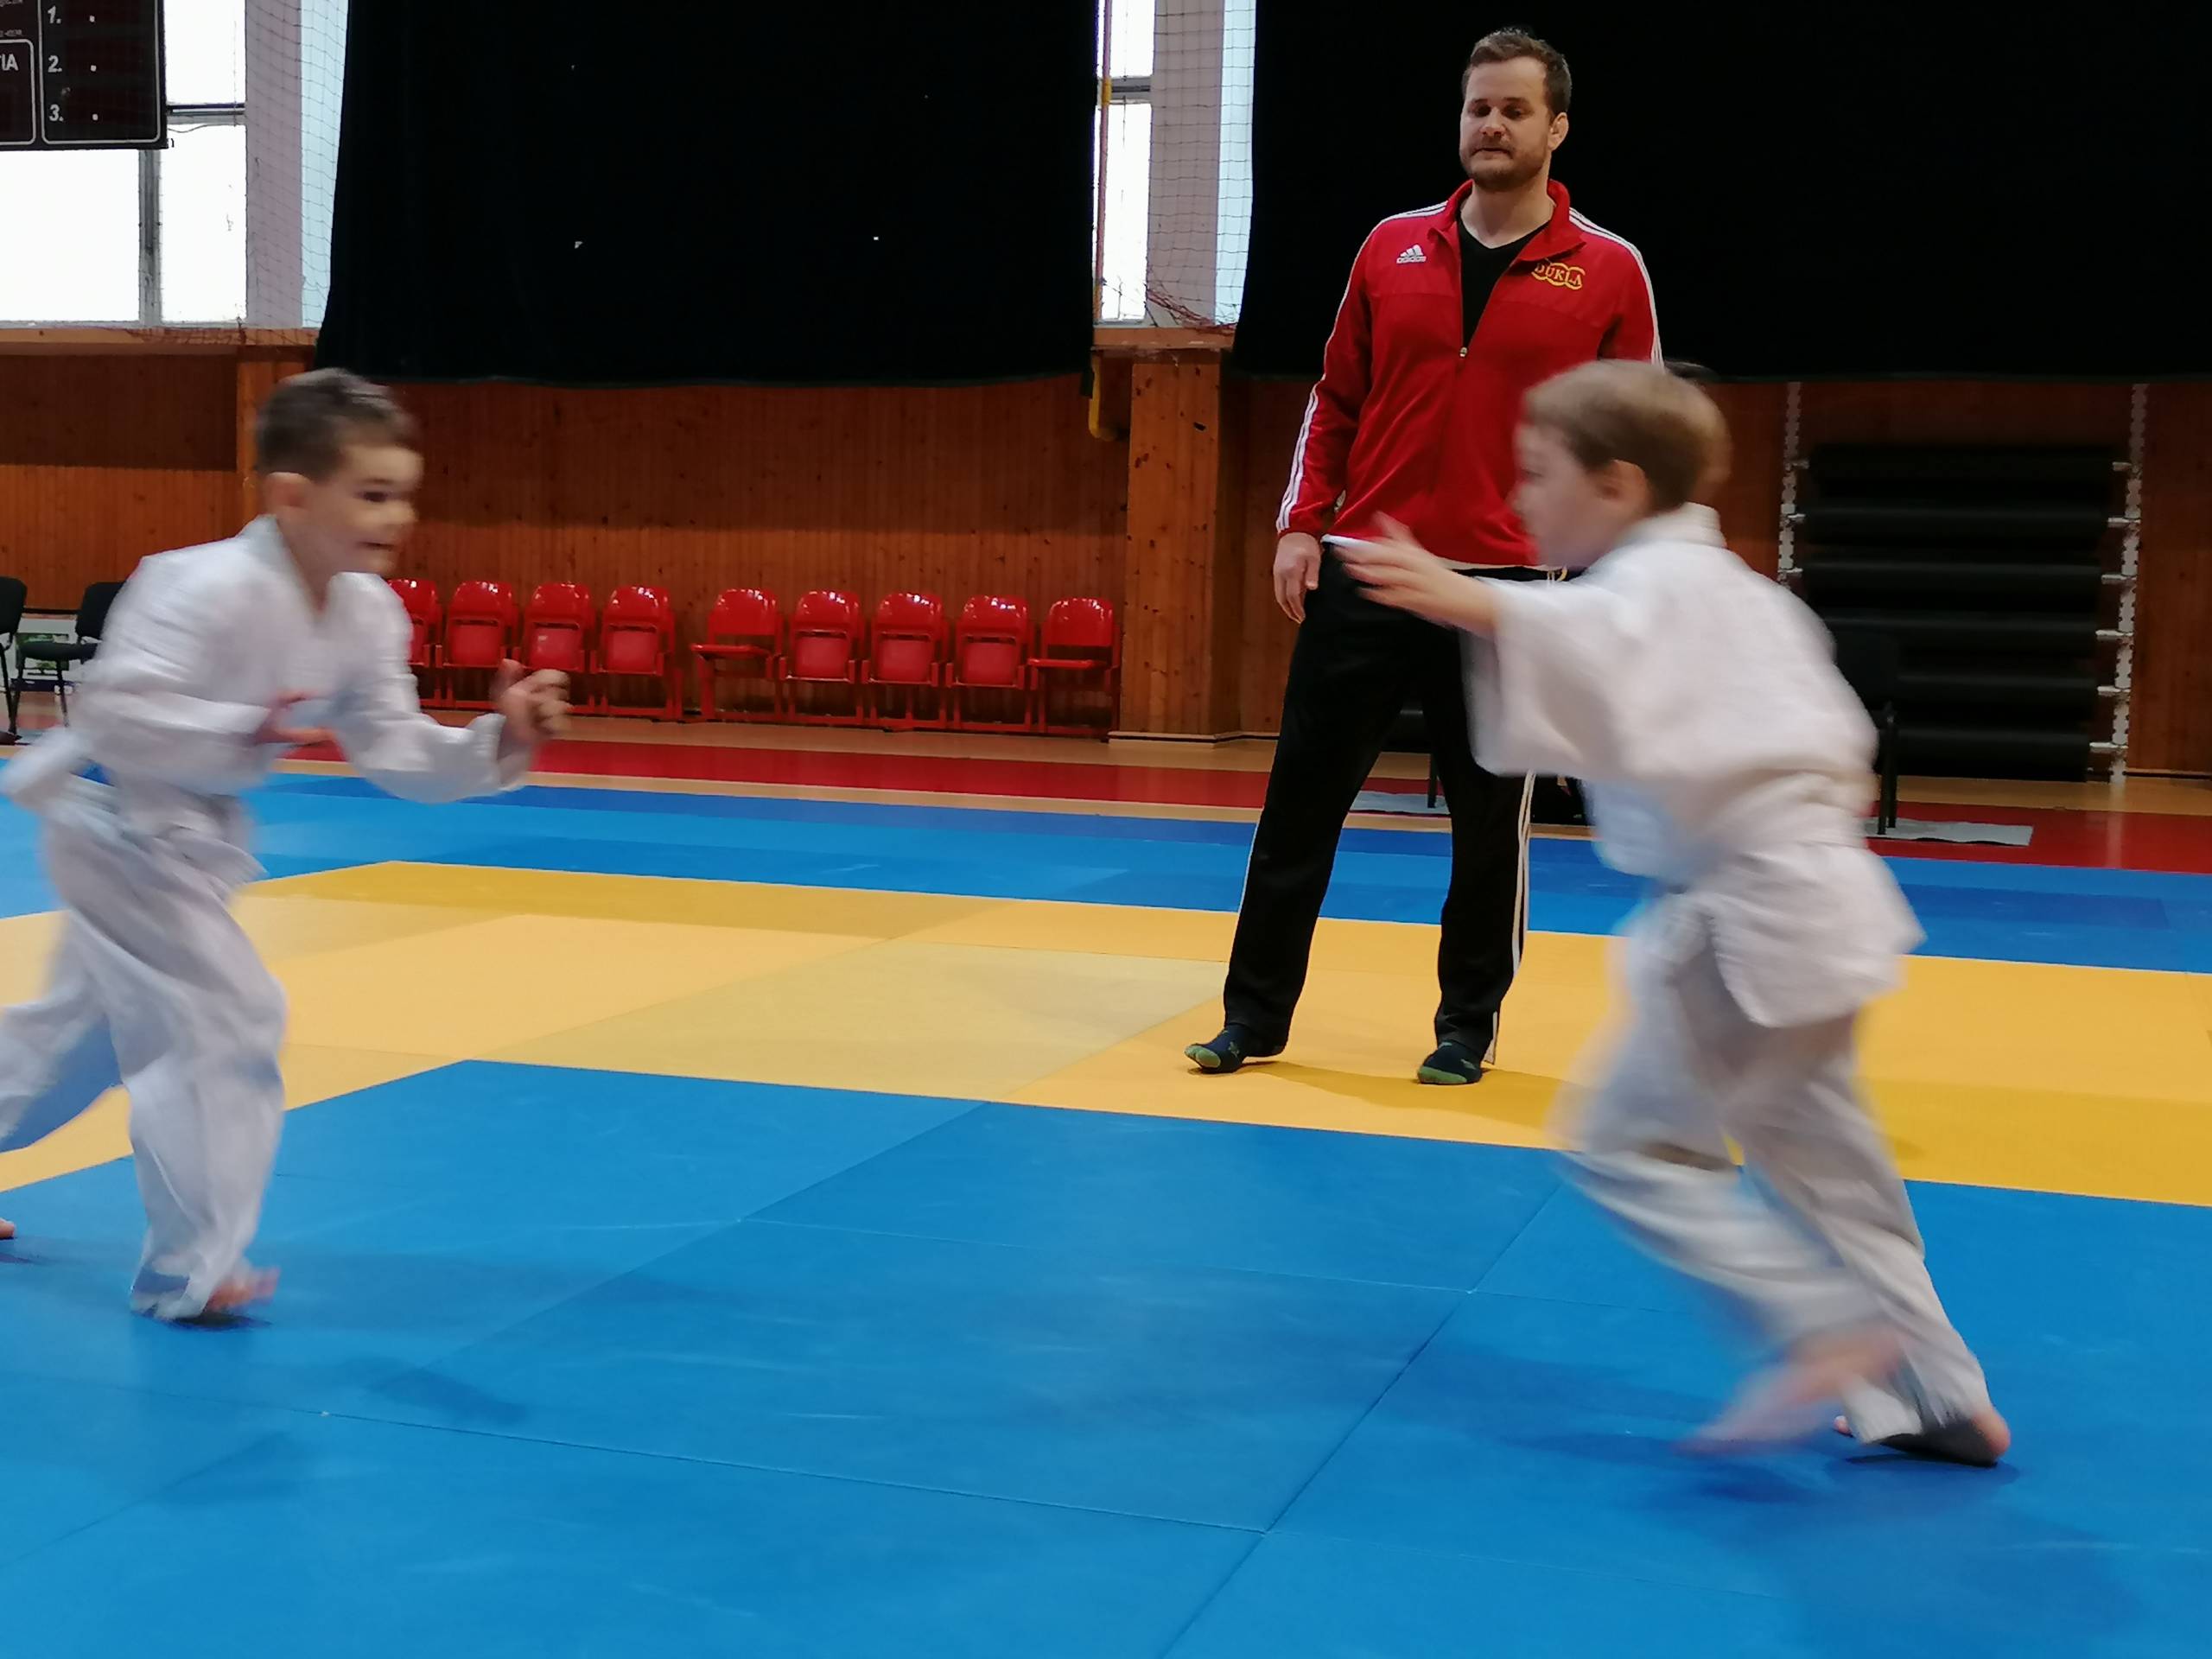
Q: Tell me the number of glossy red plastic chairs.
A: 9